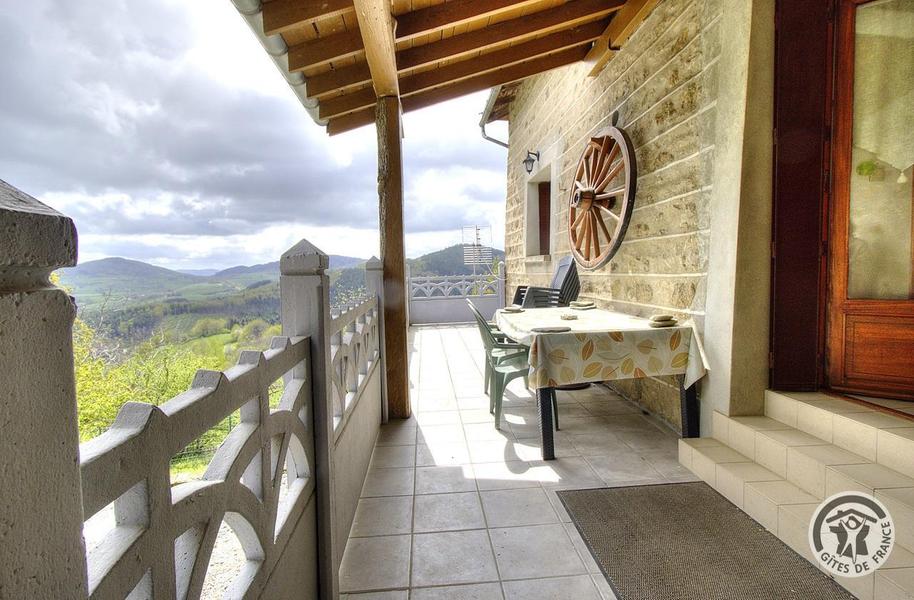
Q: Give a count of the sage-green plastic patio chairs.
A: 2